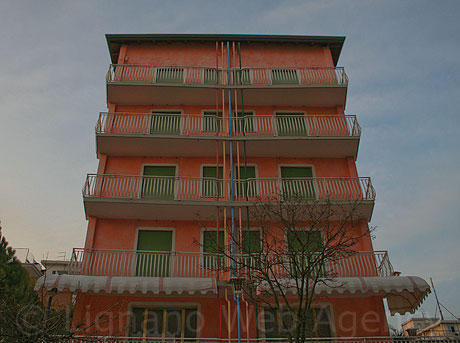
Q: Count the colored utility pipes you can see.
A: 5